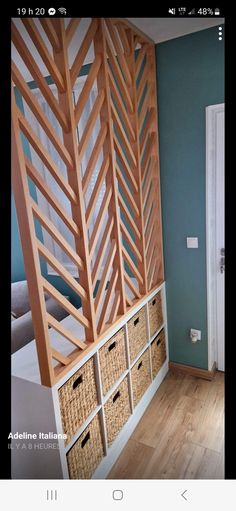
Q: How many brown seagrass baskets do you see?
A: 8